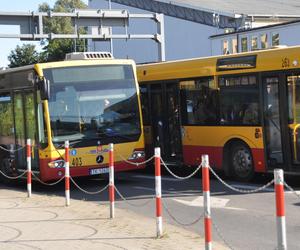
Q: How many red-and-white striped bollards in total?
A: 6